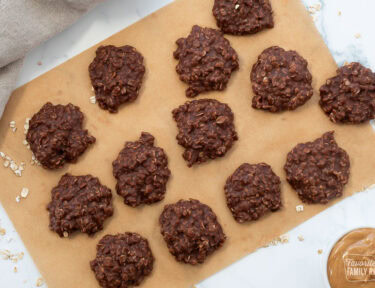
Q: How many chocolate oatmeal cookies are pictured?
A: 13